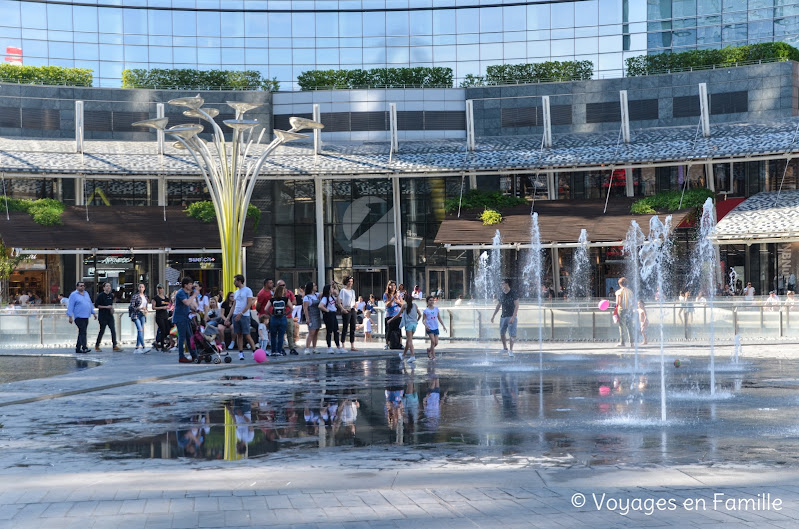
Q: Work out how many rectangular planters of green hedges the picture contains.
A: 5